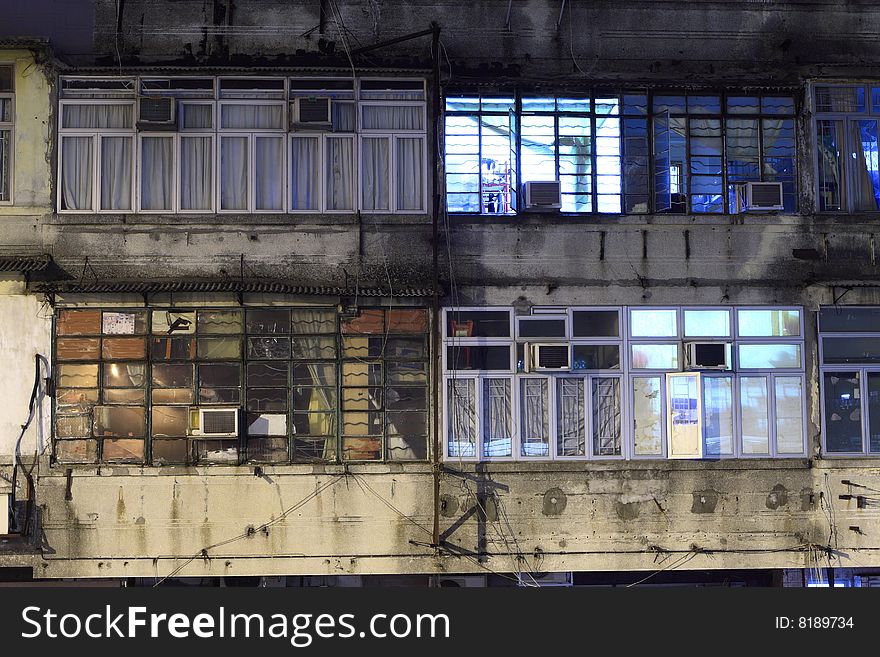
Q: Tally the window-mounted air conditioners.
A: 7